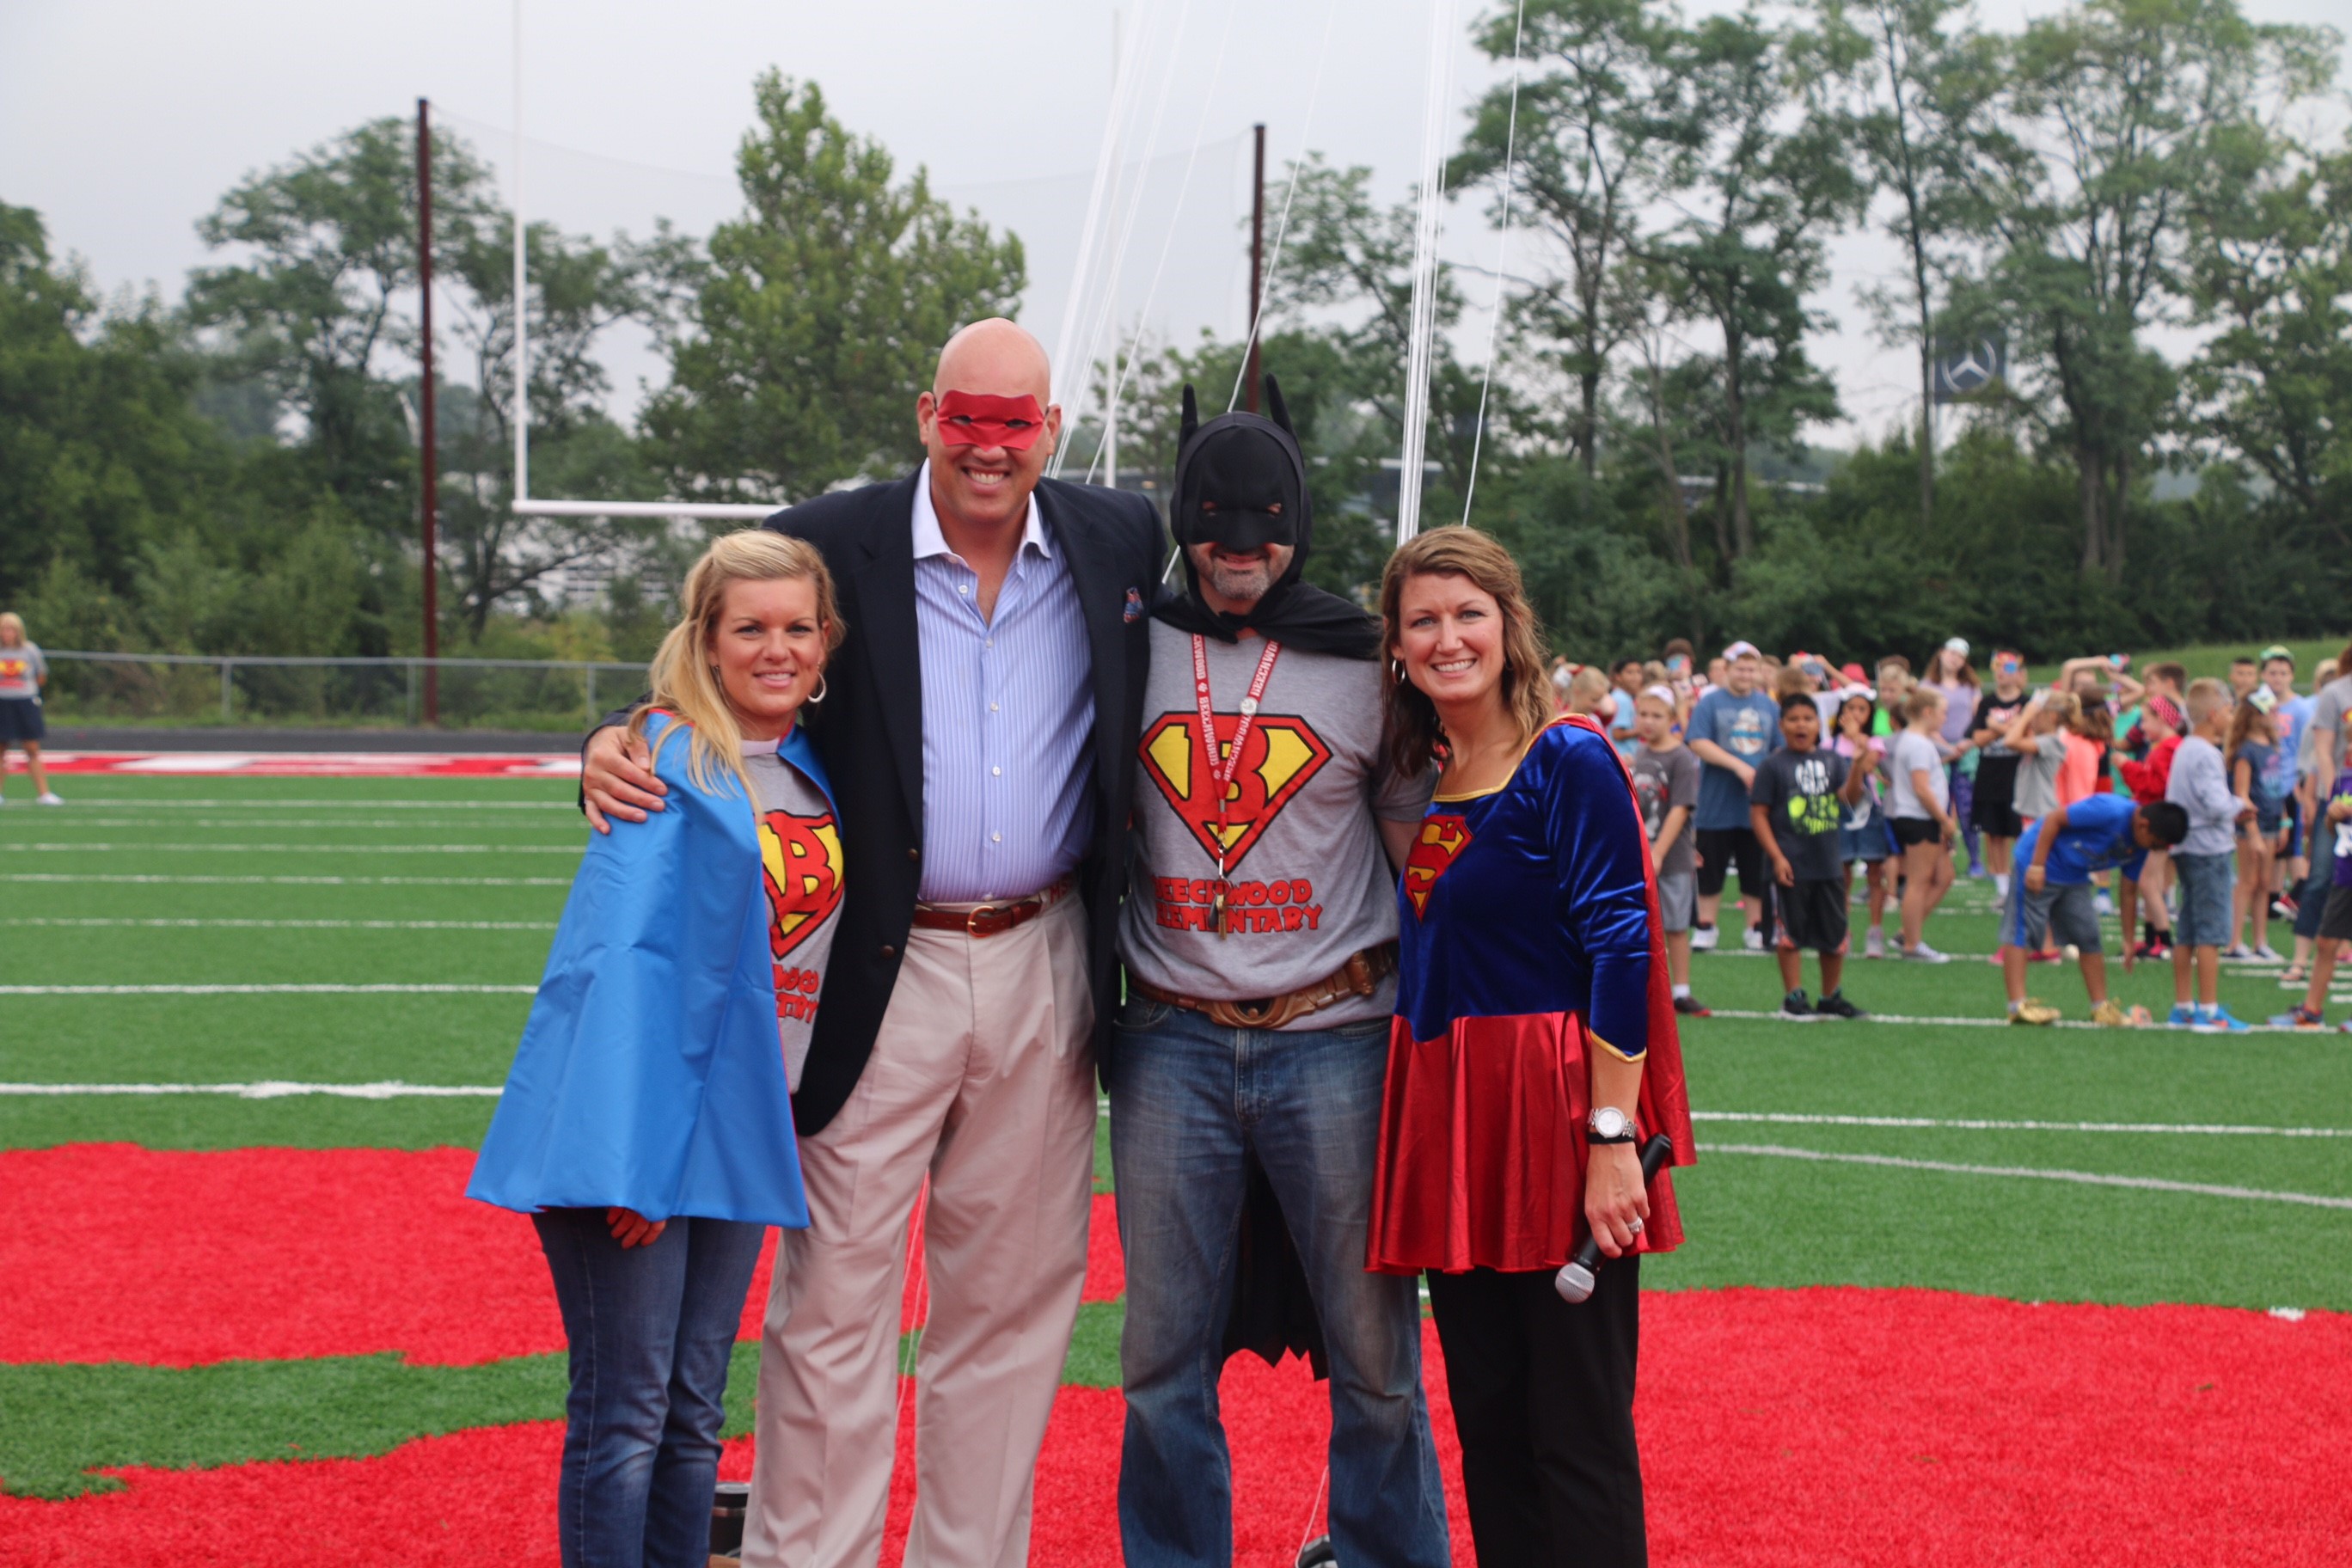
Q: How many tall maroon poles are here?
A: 2